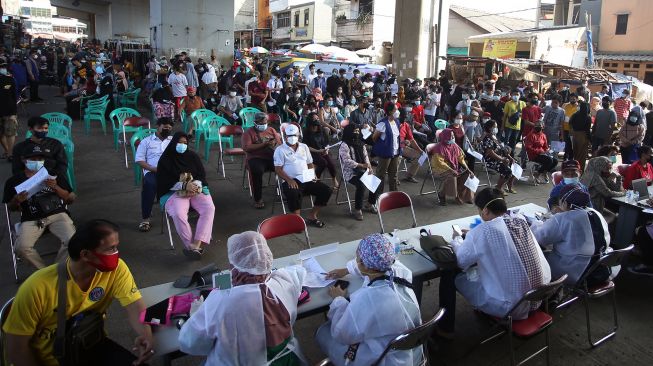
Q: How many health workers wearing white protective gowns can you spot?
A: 4